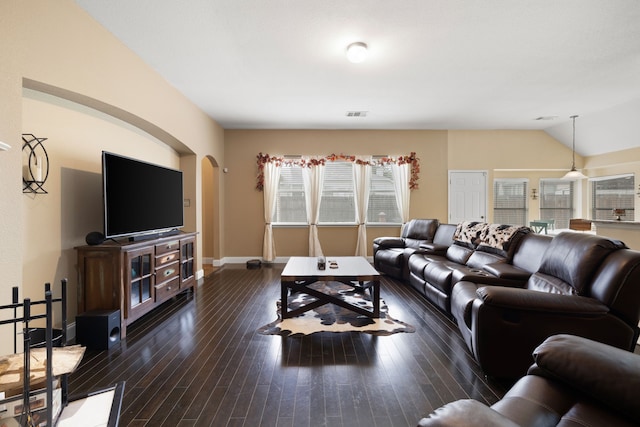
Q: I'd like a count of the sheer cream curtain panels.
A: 4